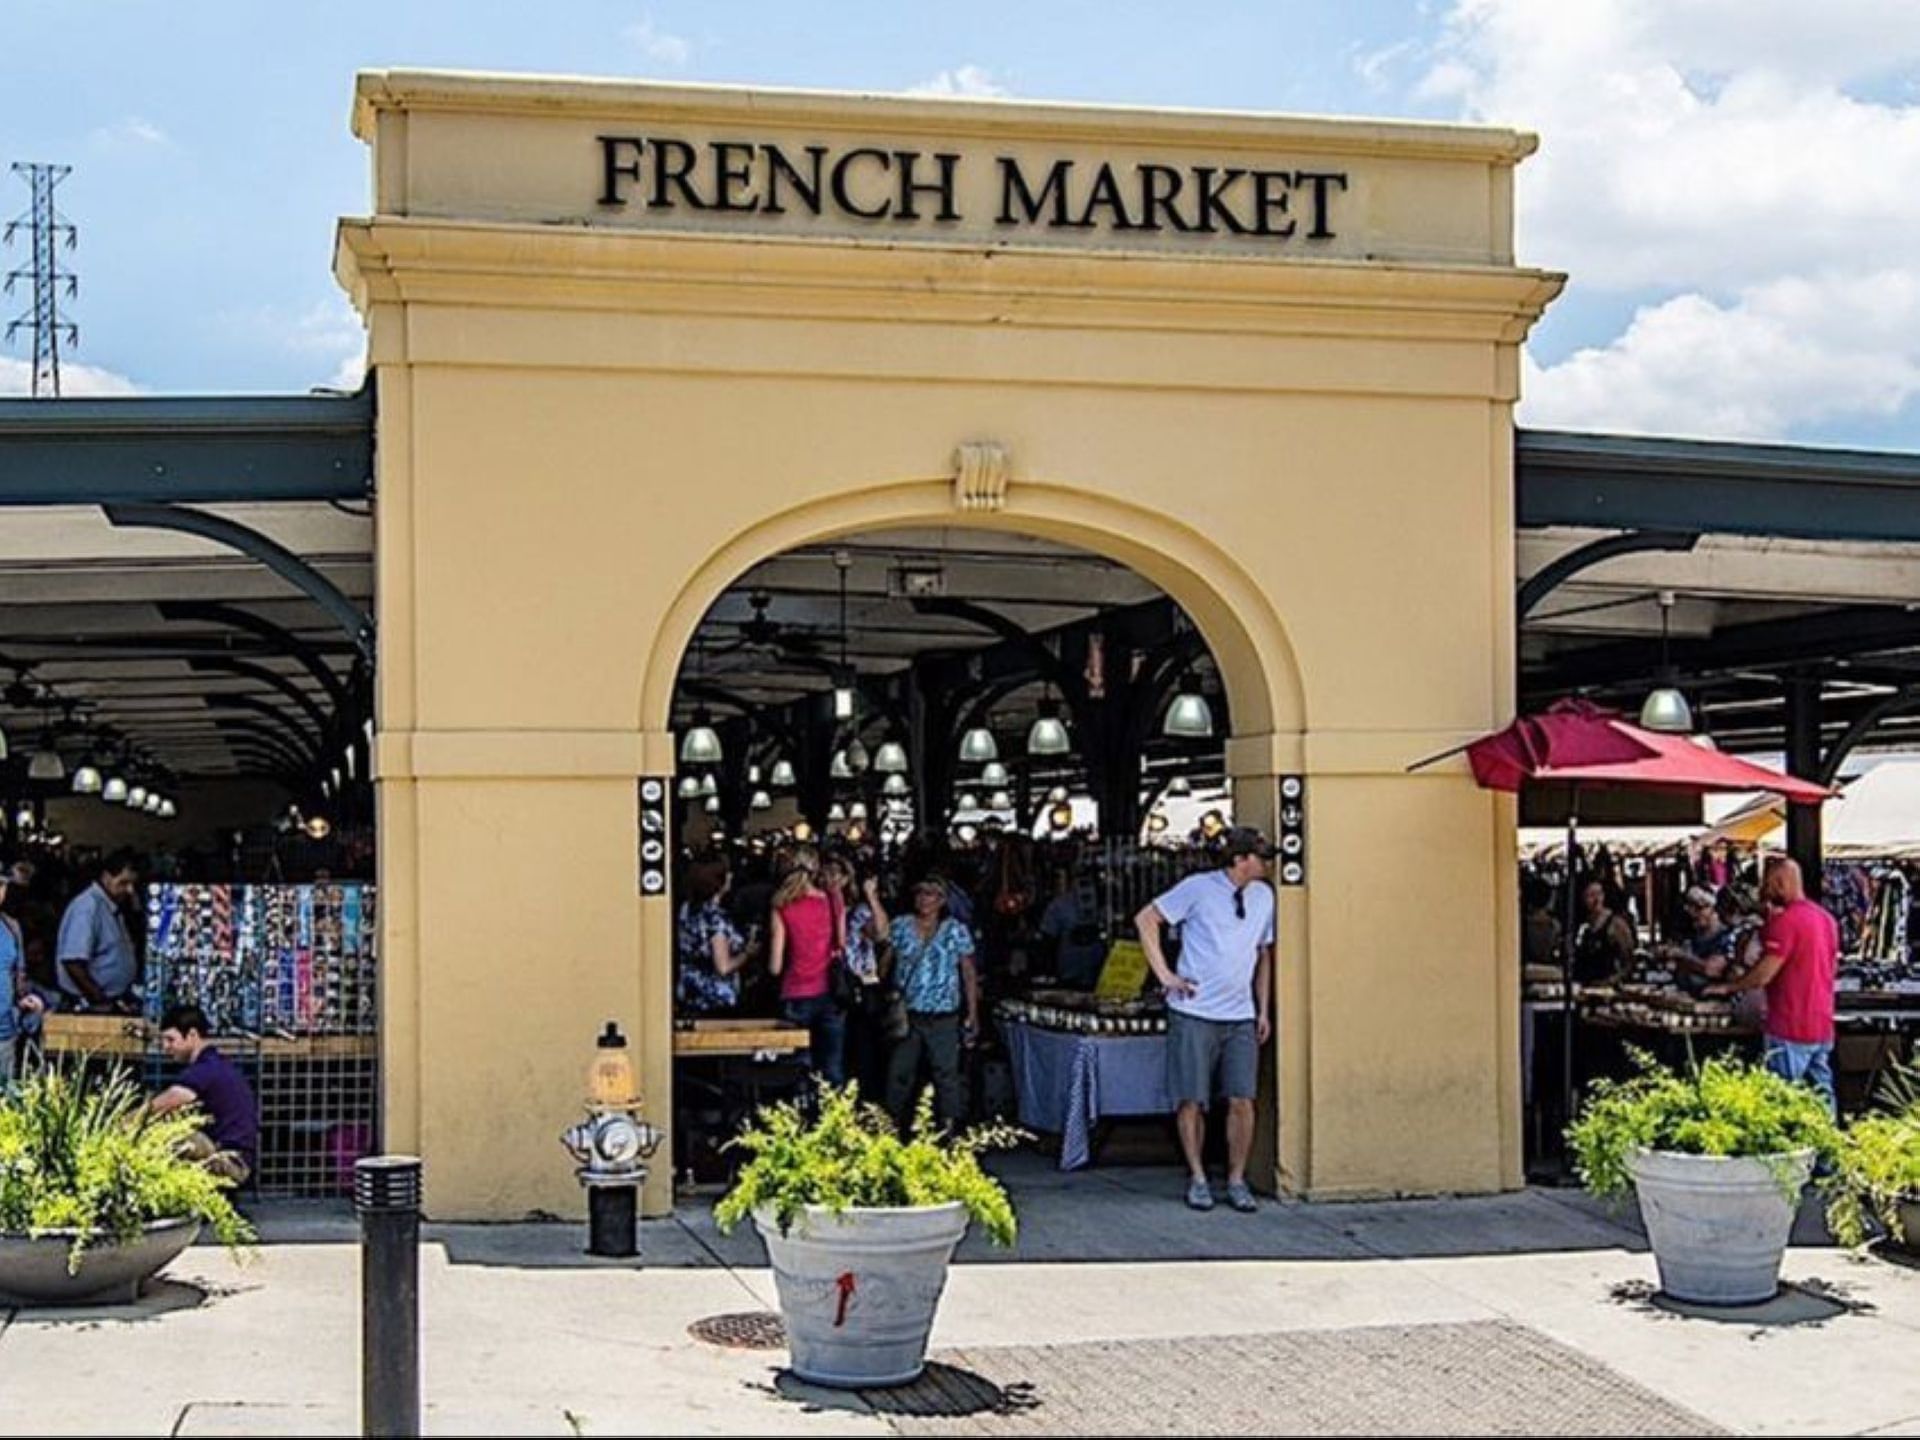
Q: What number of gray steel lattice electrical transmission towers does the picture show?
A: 1